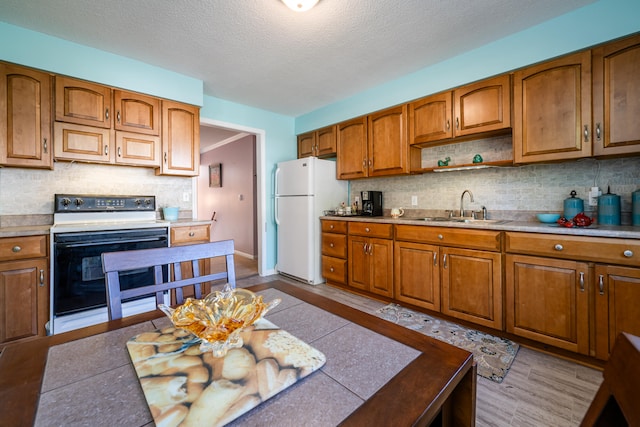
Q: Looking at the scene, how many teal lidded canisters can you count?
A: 3